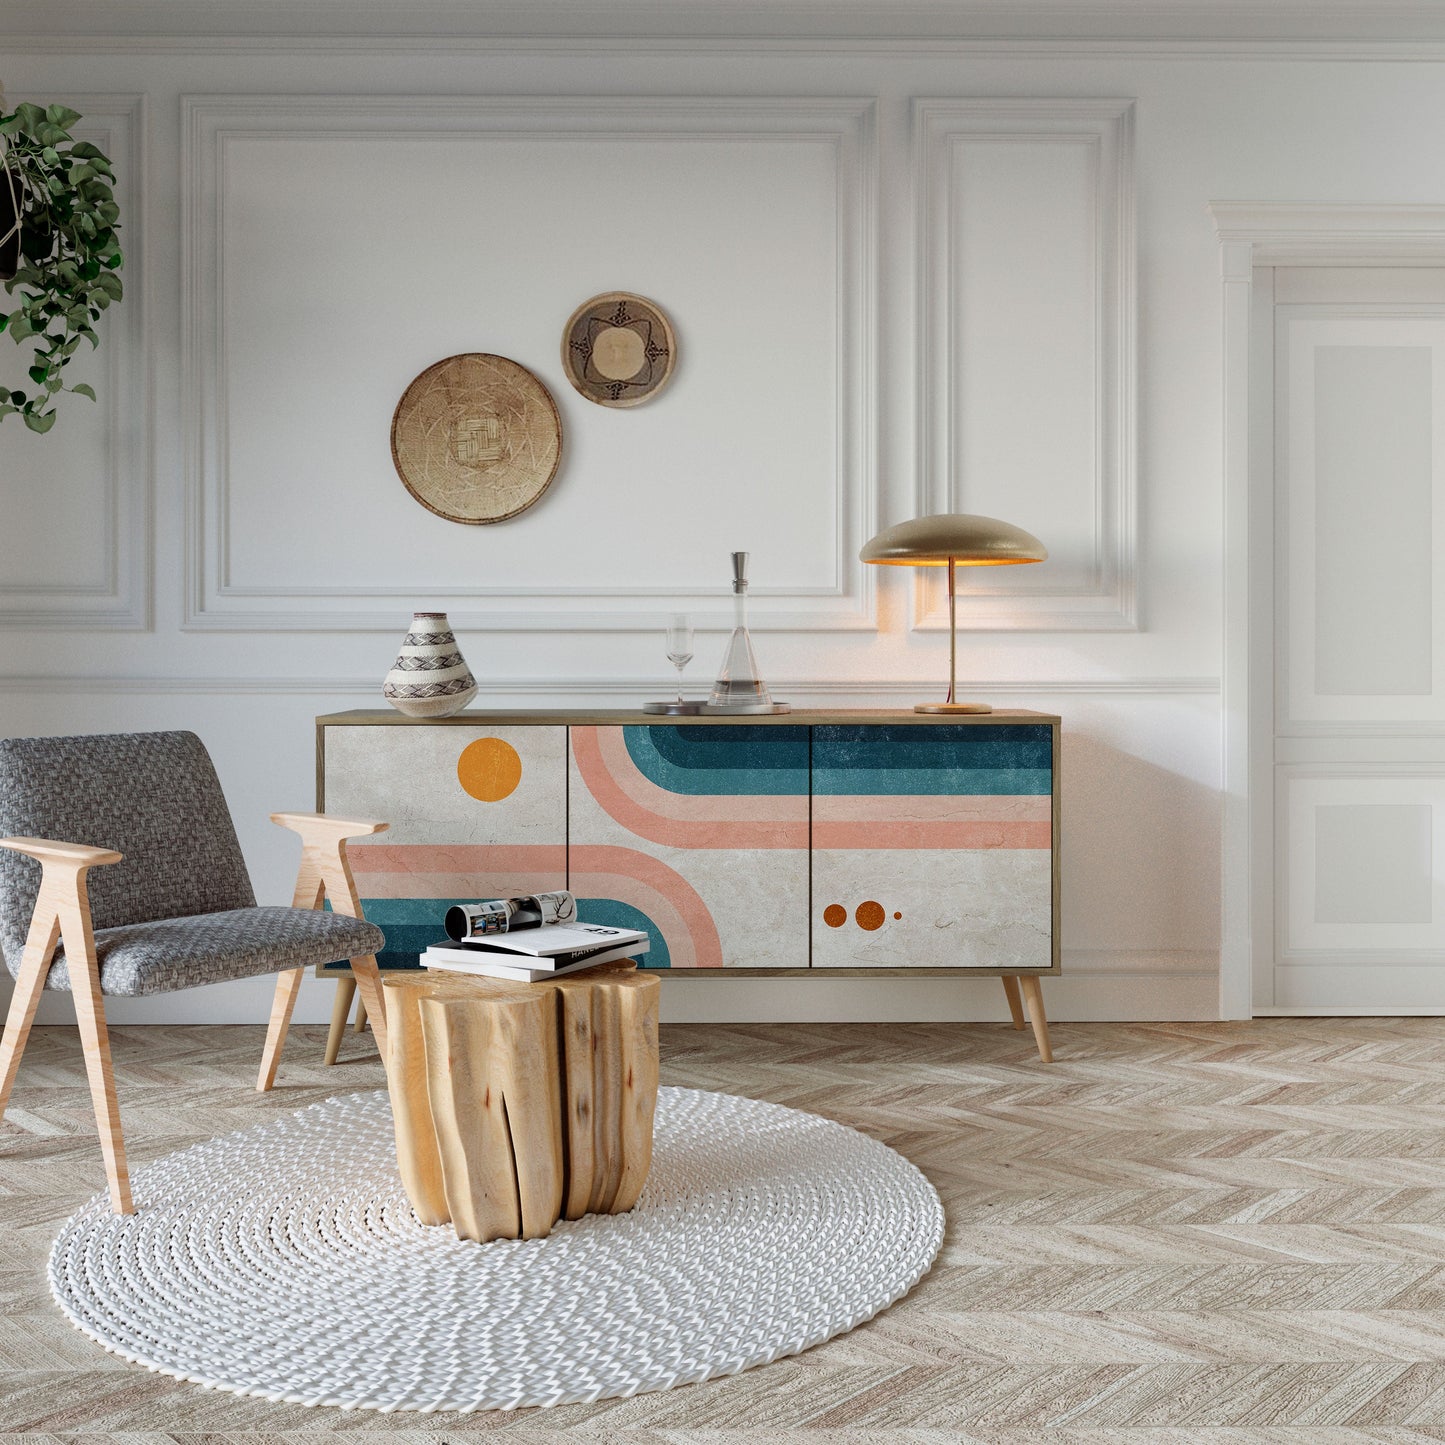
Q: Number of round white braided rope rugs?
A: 1